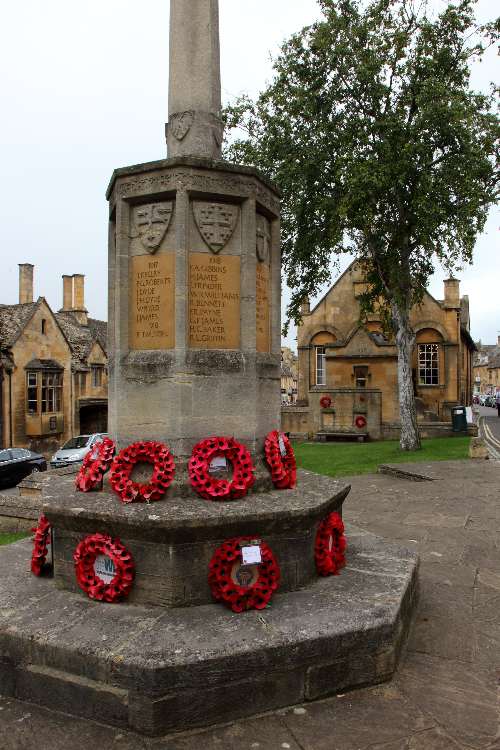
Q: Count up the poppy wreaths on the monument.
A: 8